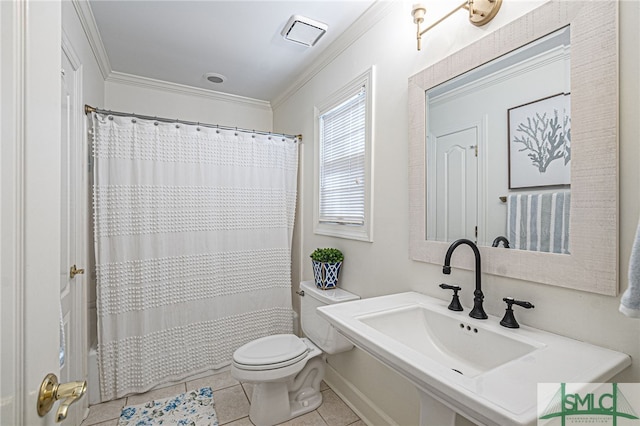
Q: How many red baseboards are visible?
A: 0